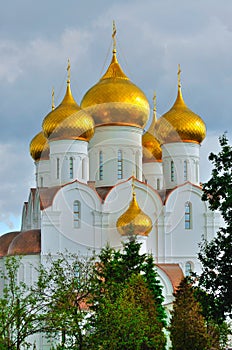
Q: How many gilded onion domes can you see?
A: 6